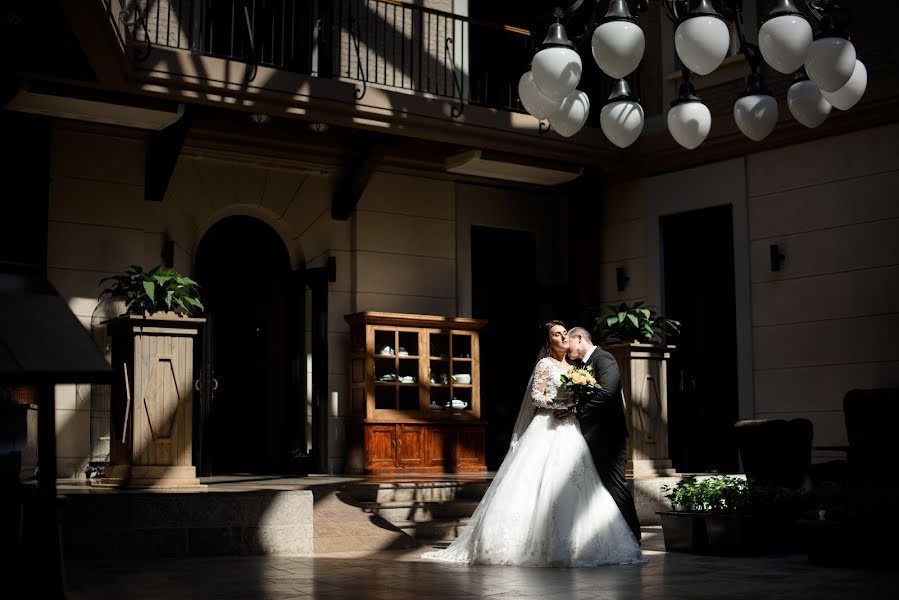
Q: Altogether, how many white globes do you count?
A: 12